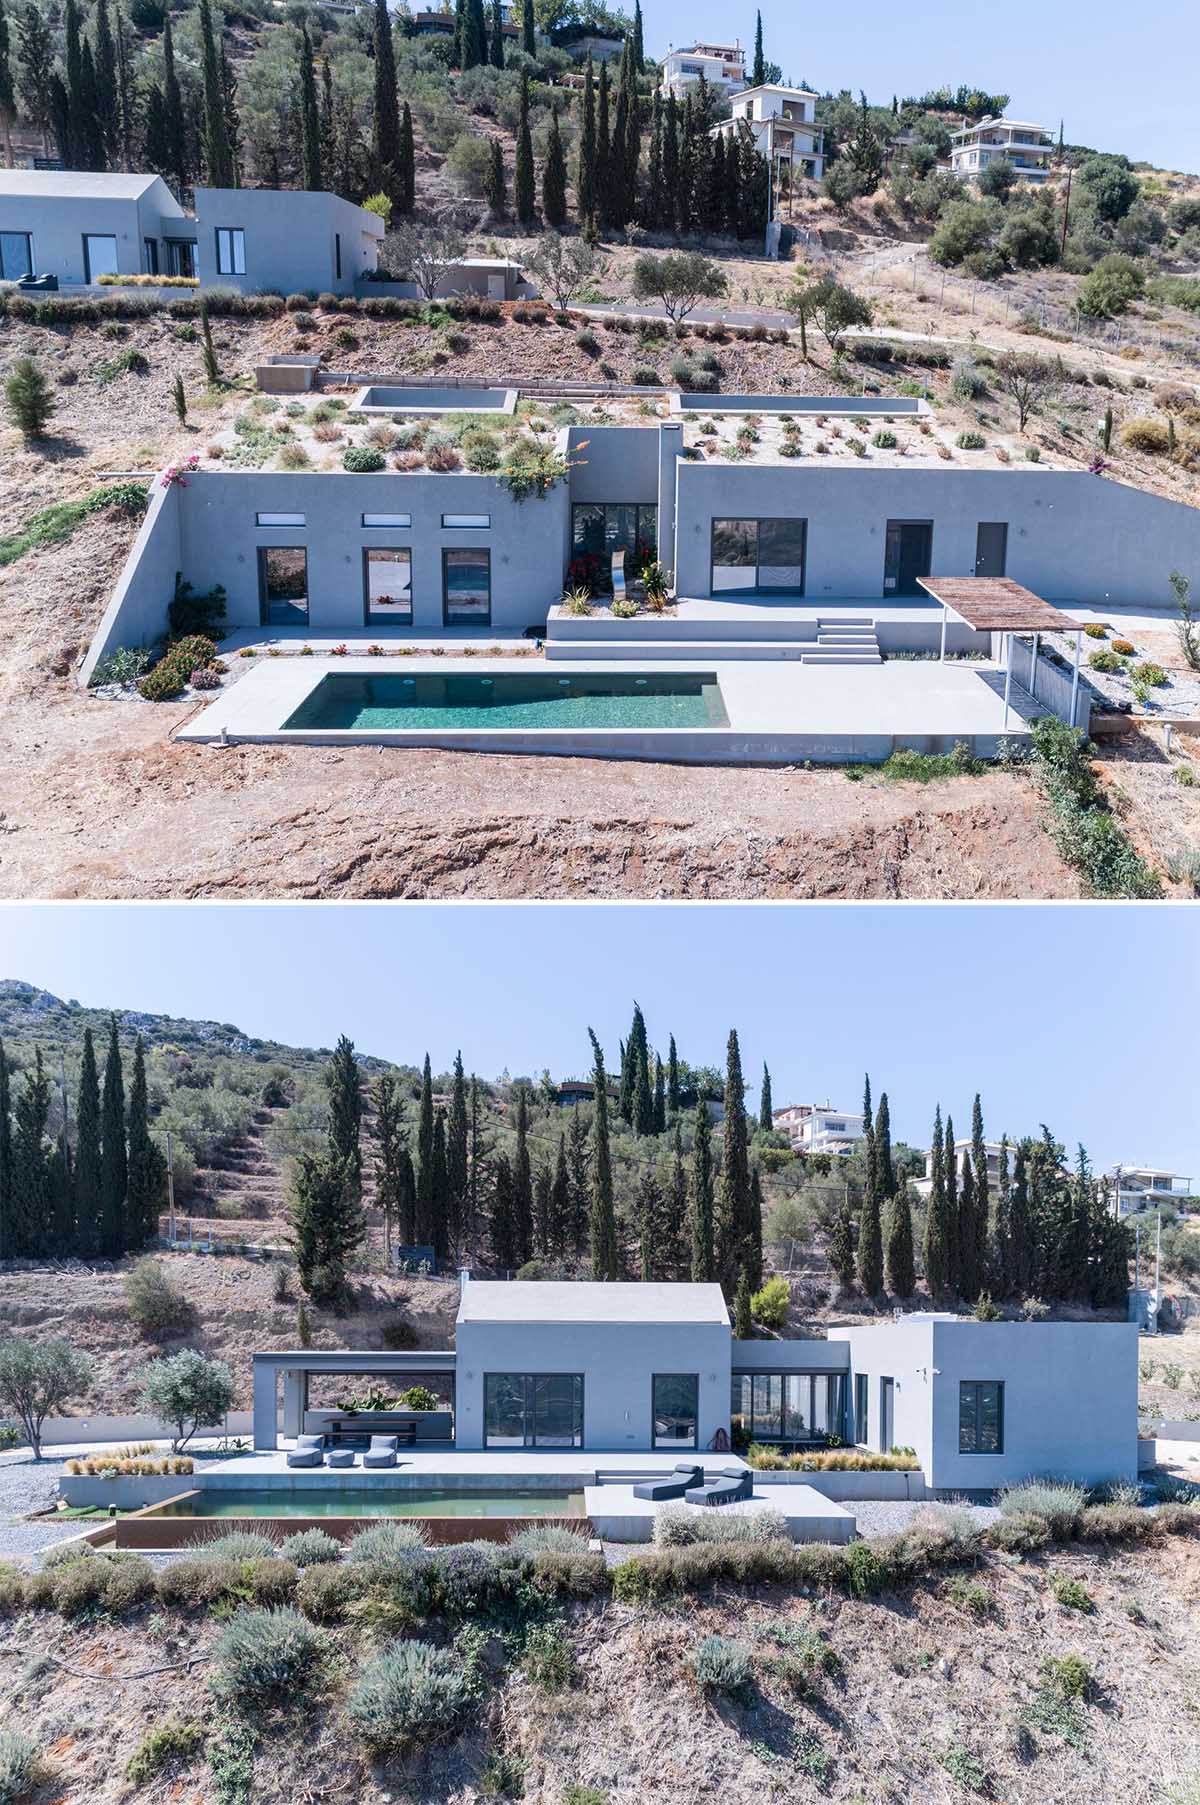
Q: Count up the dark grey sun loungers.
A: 2